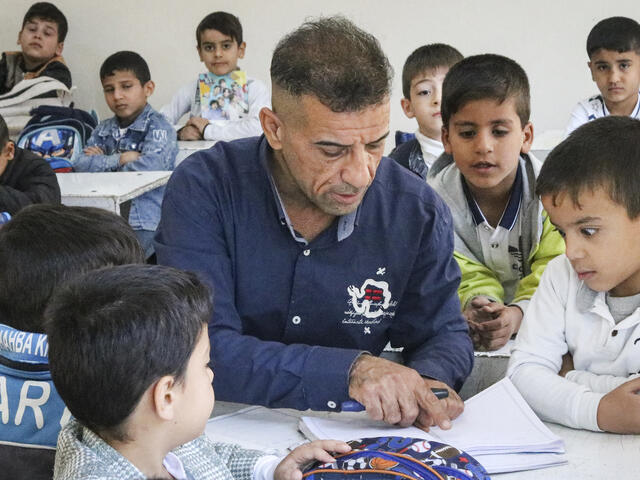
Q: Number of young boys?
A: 10